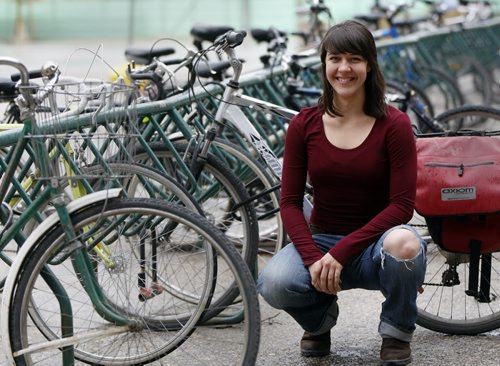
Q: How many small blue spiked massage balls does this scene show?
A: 0